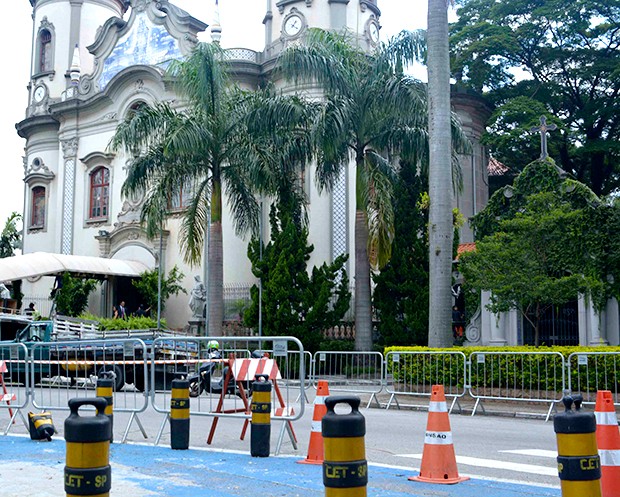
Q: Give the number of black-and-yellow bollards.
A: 7